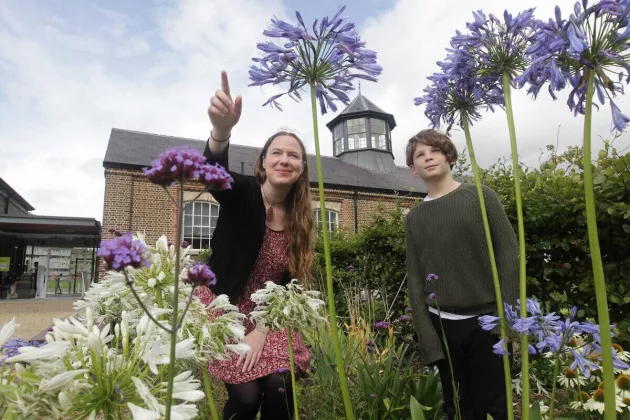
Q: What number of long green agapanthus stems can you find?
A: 4